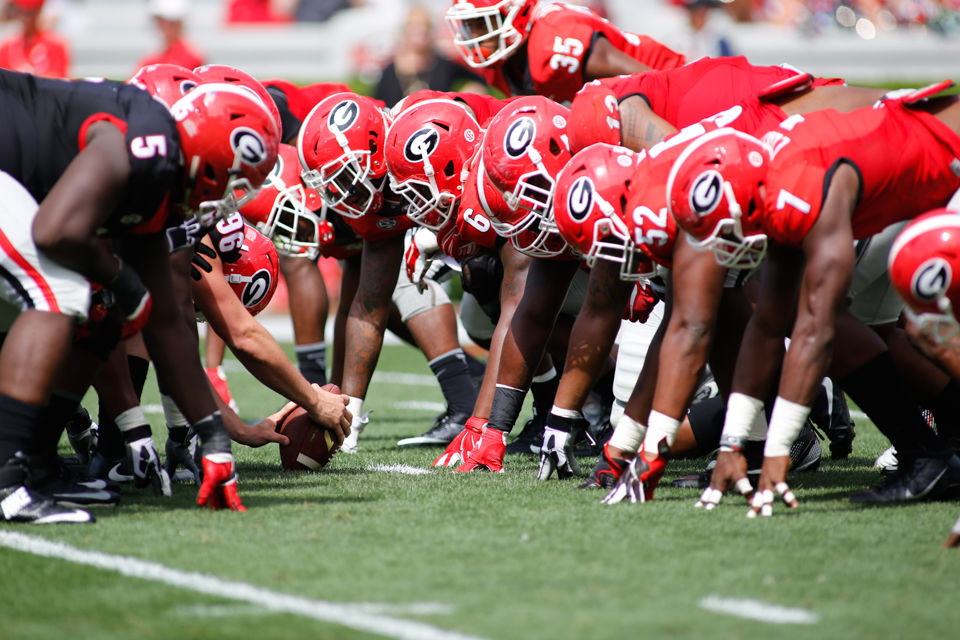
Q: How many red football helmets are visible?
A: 13